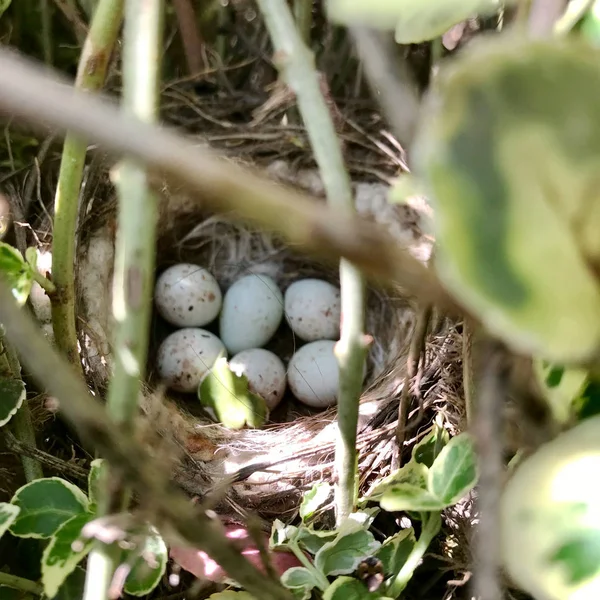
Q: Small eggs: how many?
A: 6